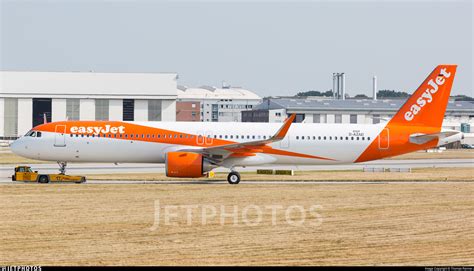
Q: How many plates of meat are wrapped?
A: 0